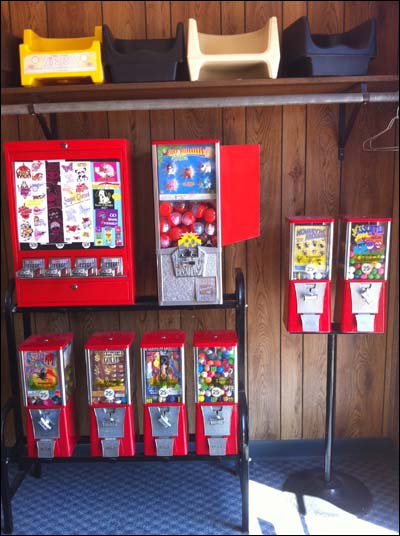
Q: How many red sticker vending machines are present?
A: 1